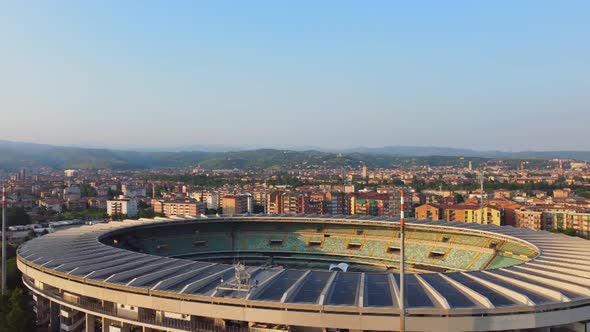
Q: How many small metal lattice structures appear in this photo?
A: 1